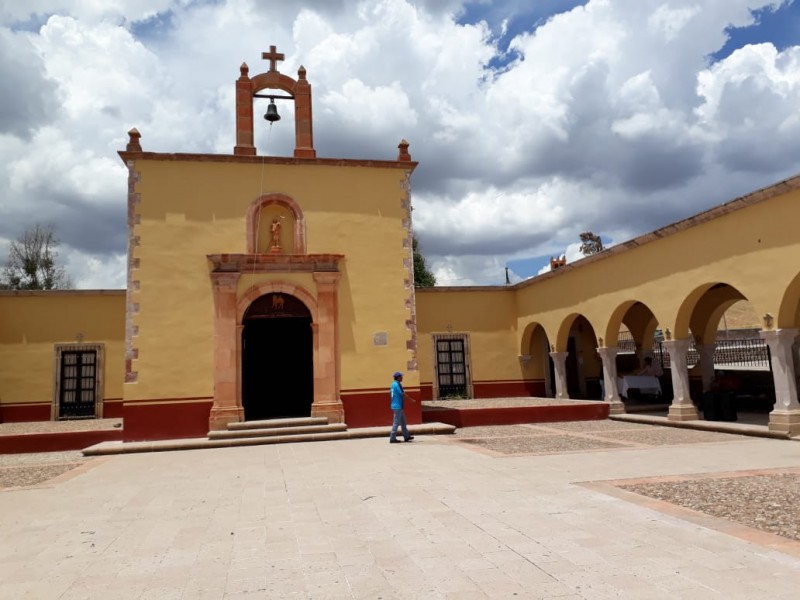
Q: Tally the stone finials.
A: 4